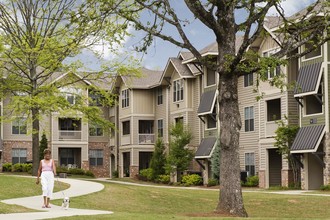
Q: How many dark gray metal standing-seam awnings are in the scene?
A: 4